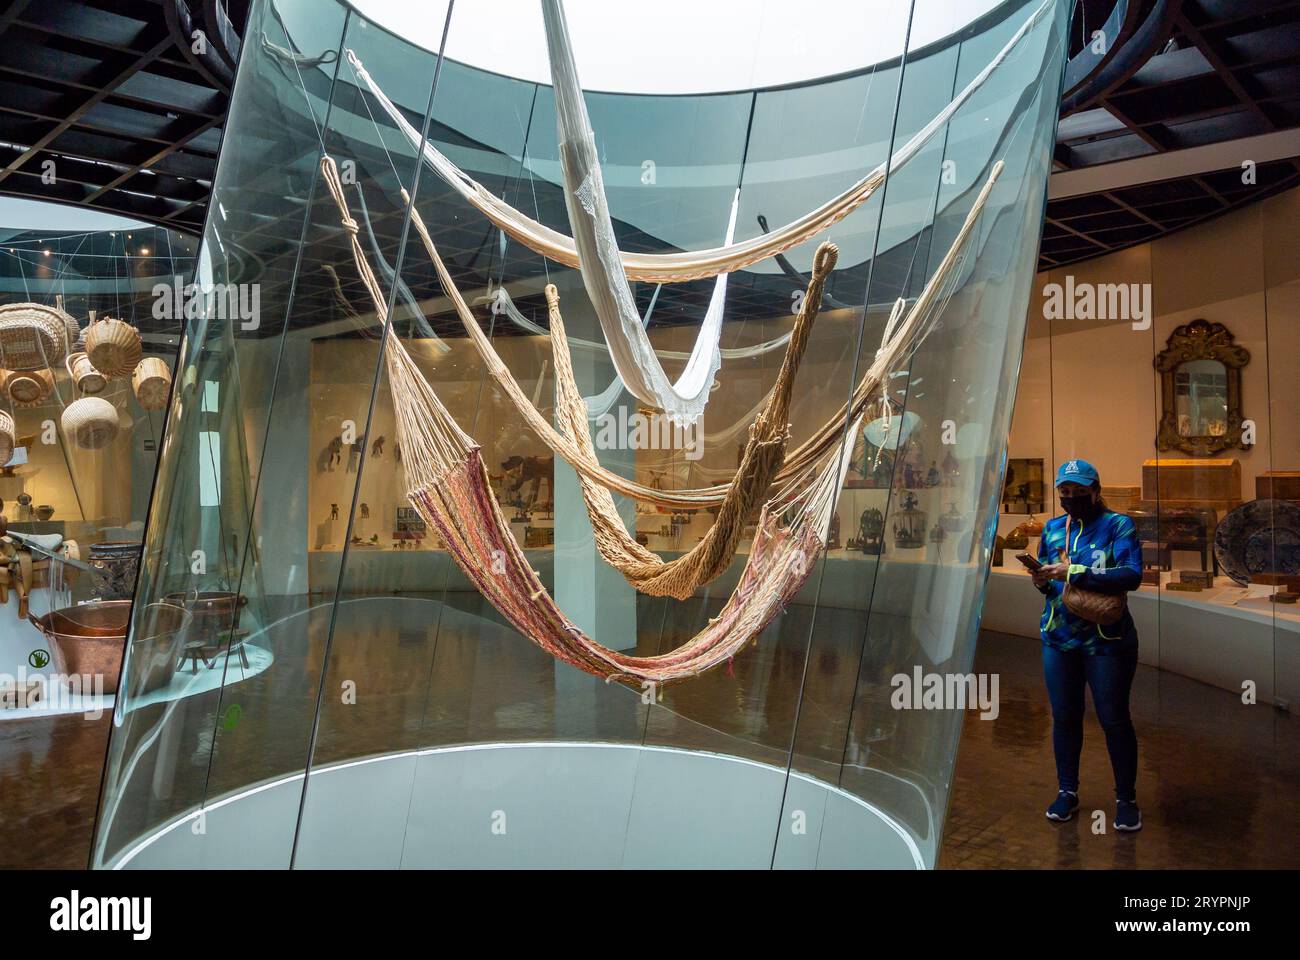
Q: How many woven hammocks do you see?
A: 5